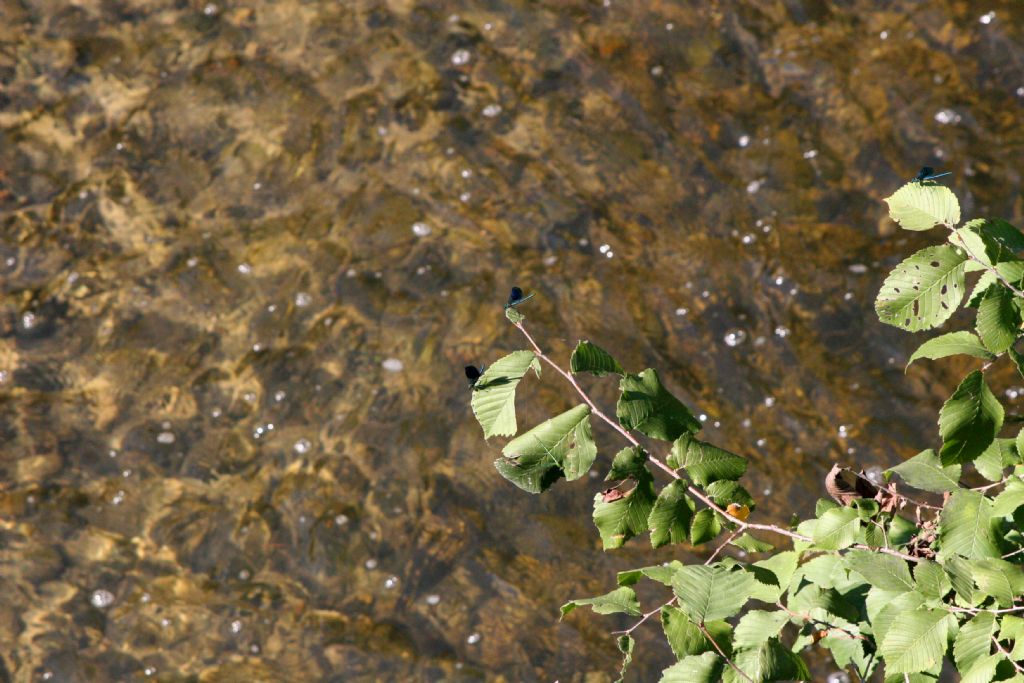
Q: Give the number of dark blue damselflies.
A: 3